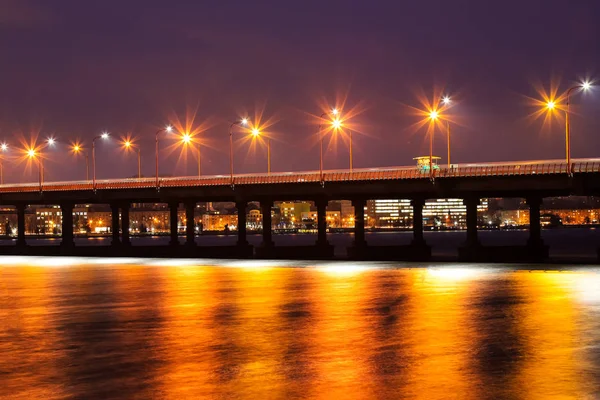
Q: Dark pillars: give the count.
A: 13